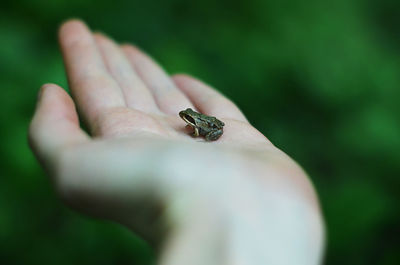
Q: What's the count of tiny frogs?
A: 1